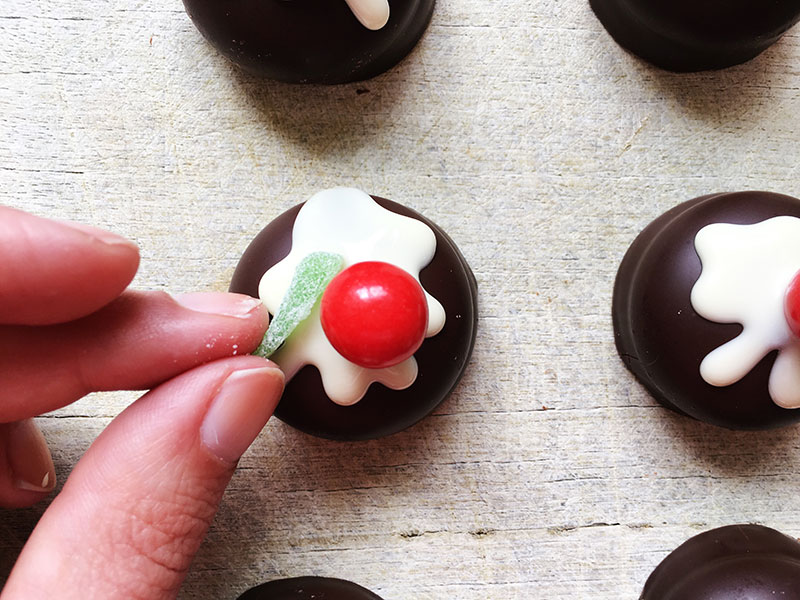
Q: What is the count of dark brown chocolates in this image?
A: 6